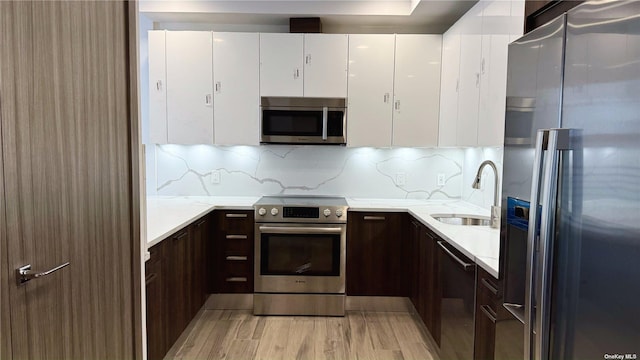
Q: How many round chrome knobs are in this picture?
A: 4